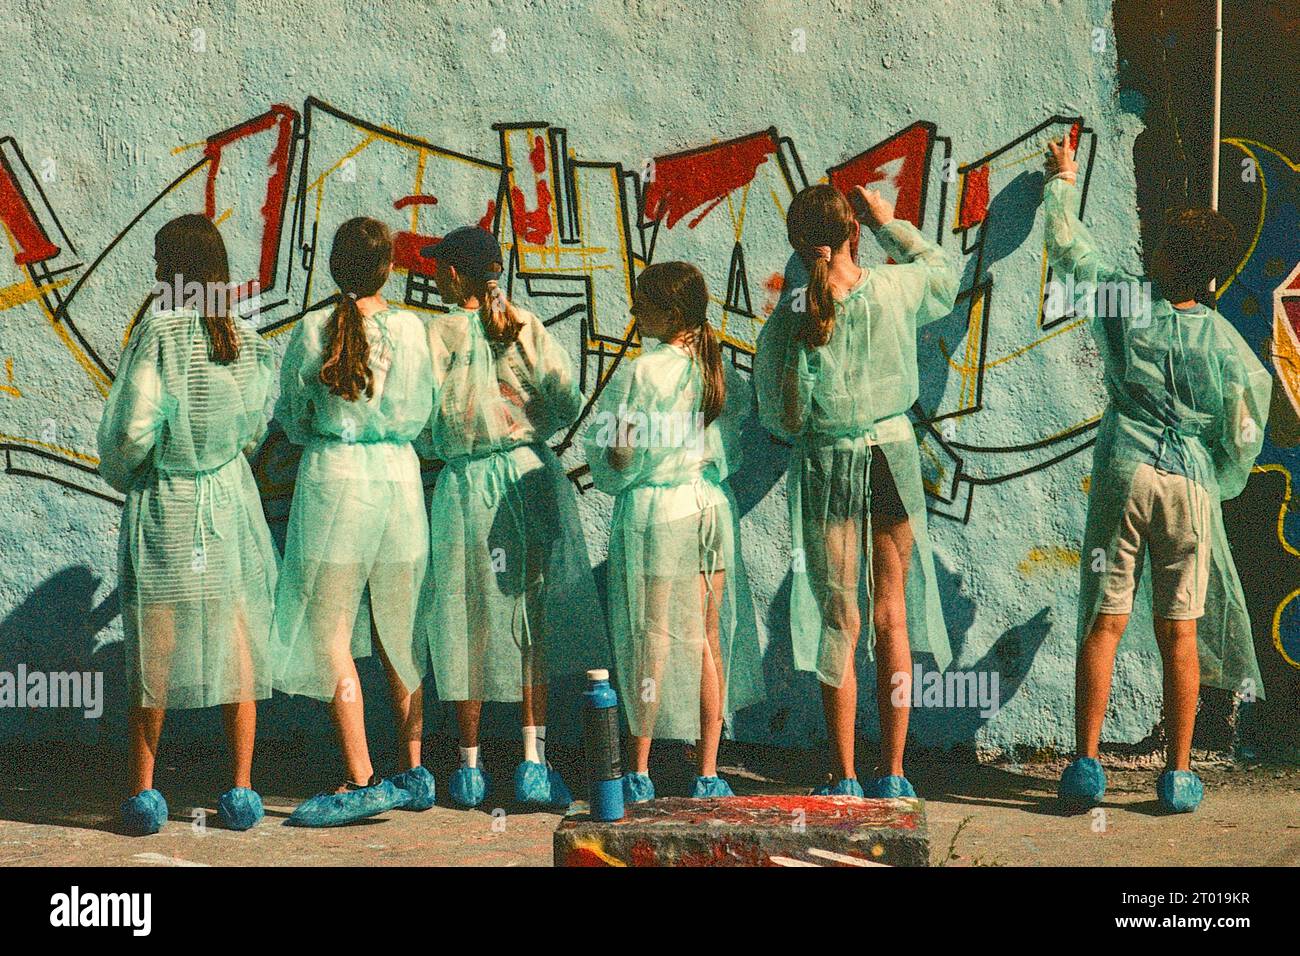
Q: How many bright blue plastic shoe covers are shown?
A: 12